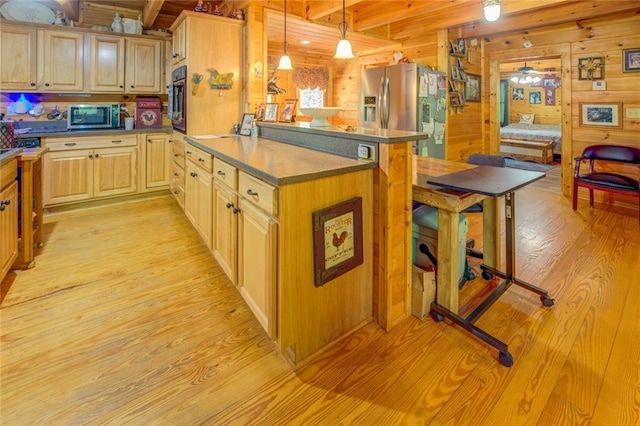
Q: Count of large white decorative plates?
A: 1